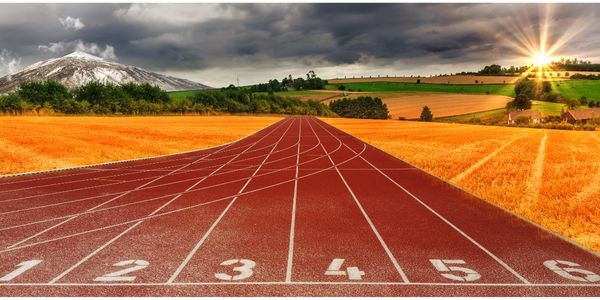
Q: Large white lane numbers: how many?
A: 6